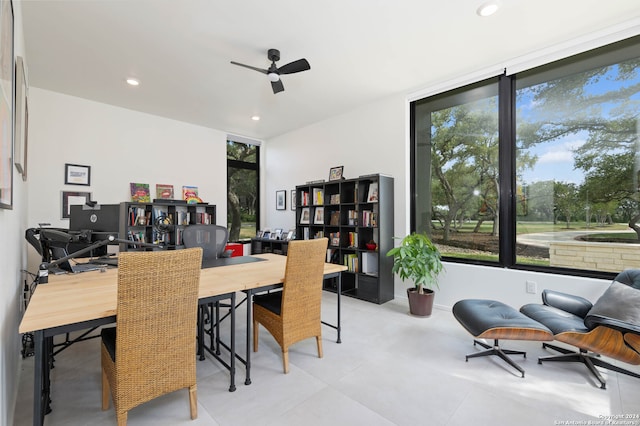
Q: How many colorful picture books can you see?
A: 3